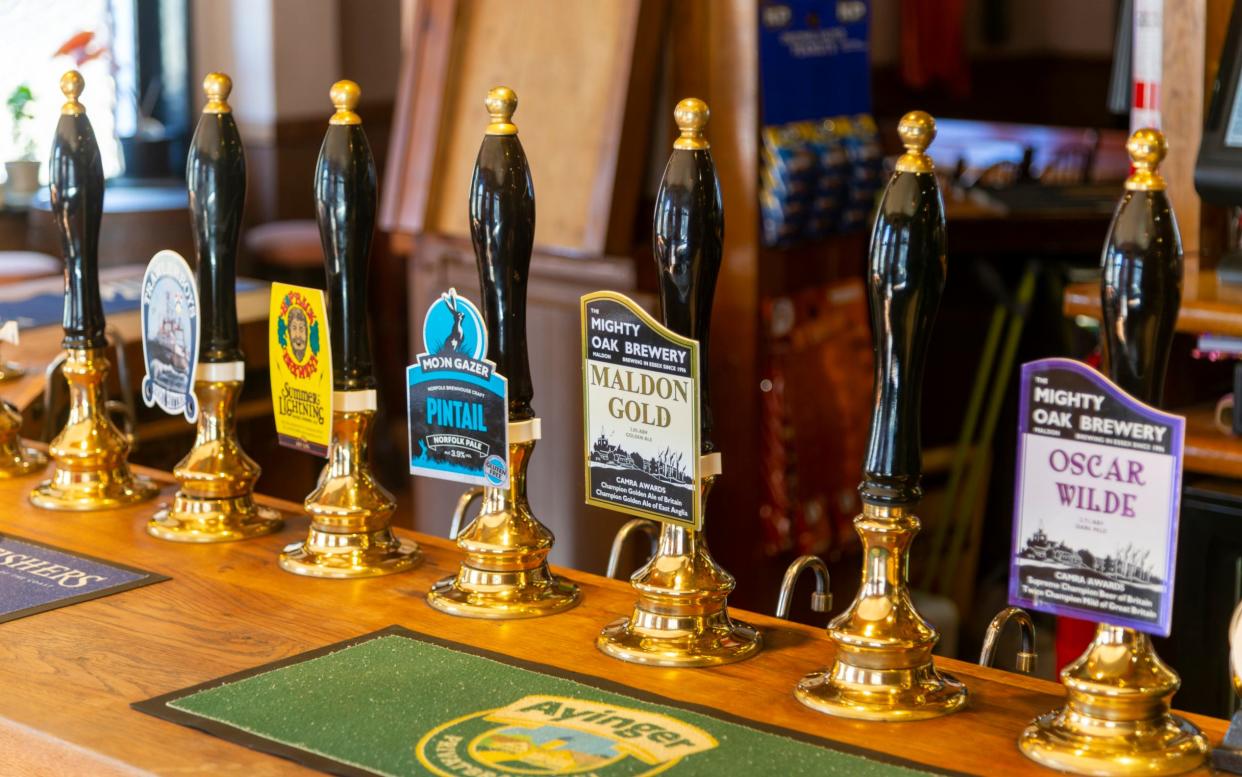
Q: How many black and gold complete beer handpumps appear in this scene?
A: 7